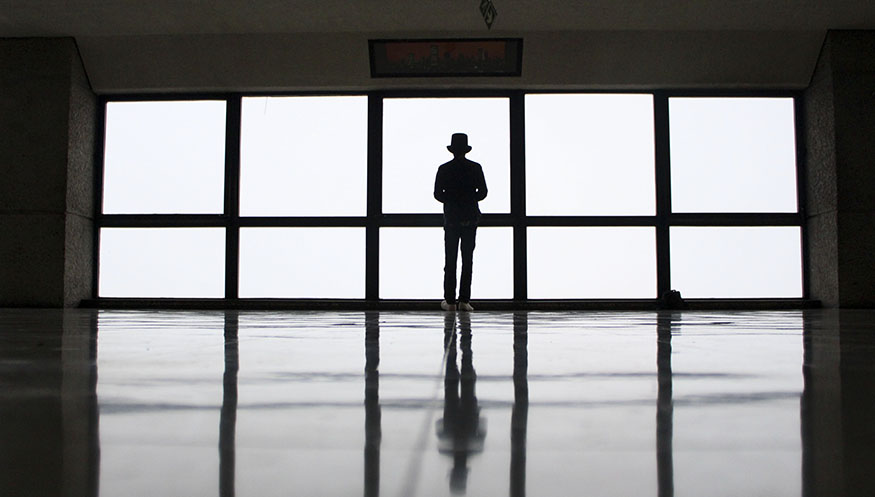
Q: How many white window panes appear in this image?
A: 10